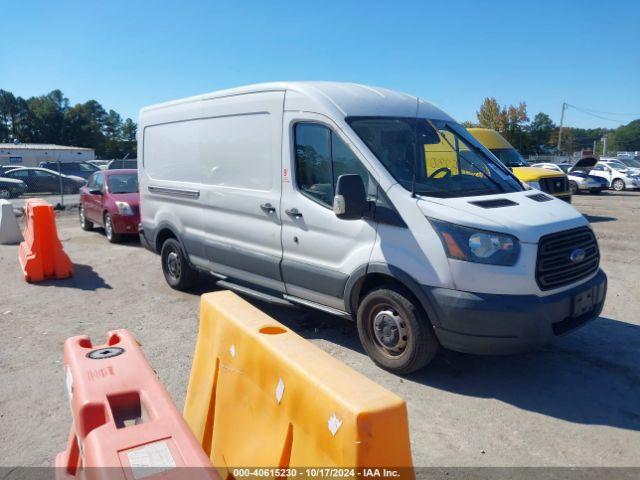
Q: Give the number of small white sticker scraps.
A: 3